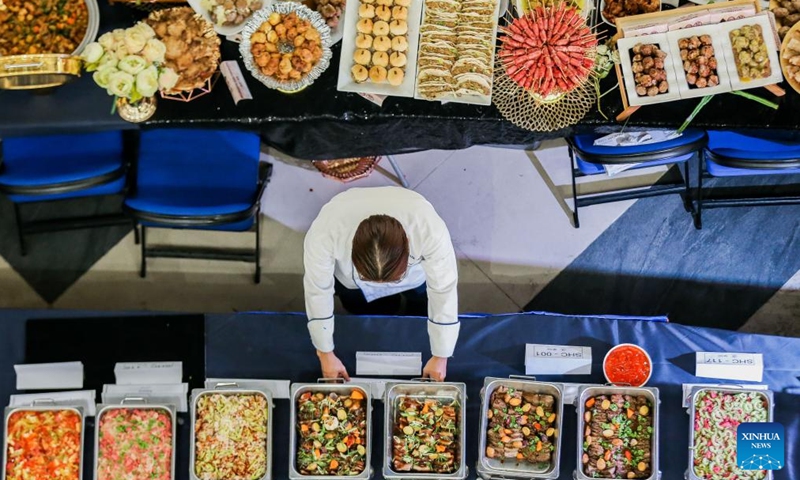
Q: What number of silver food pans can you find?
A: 8